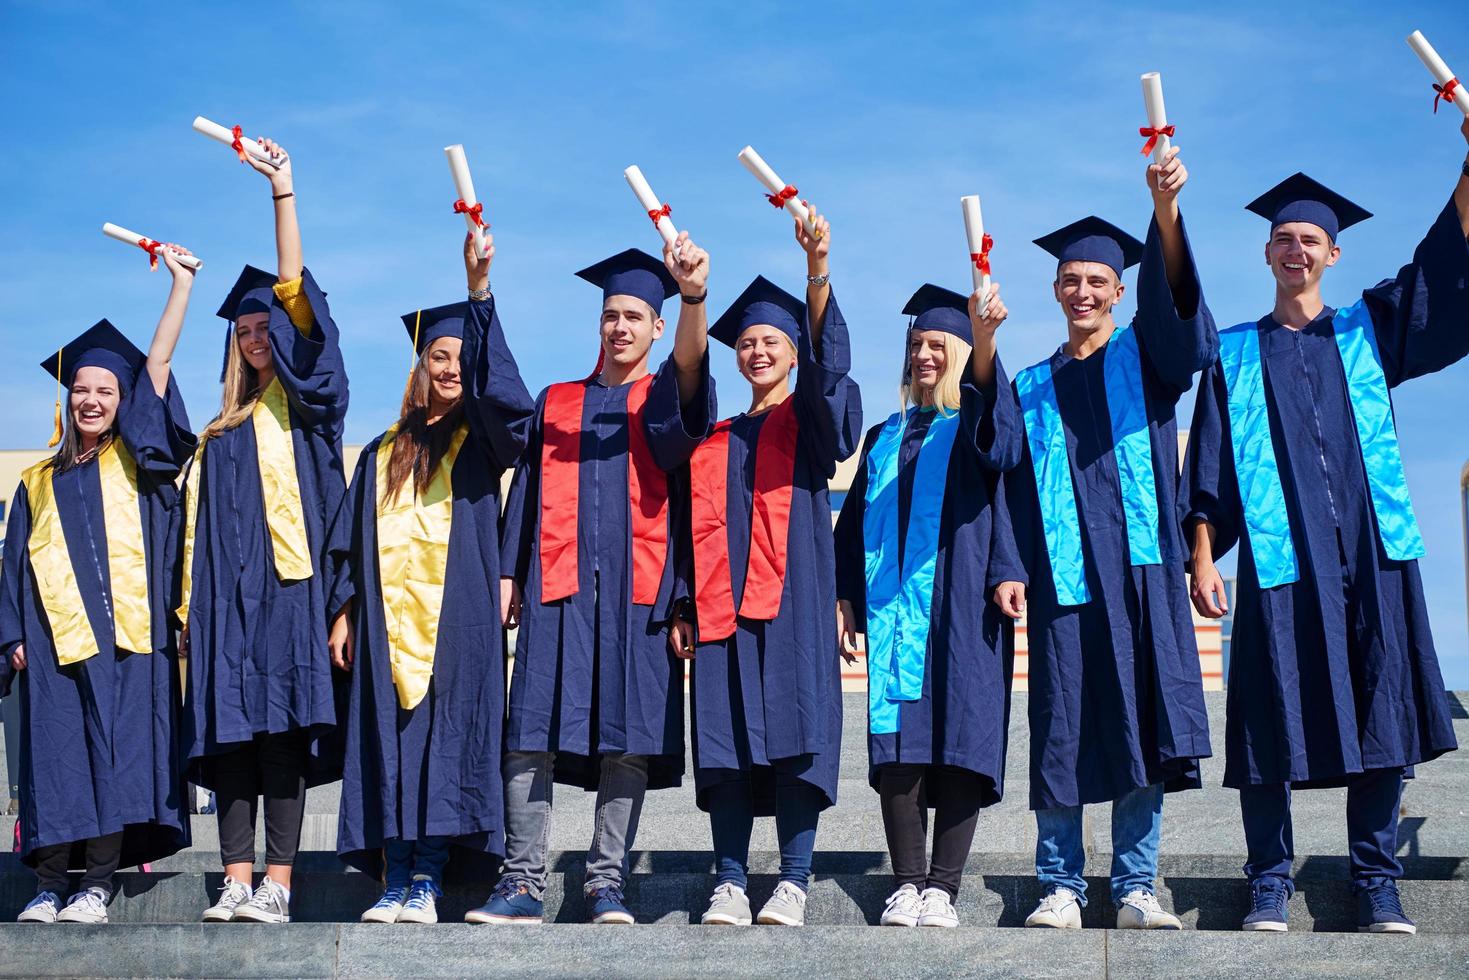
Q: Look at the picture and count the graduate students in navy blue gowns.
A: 8